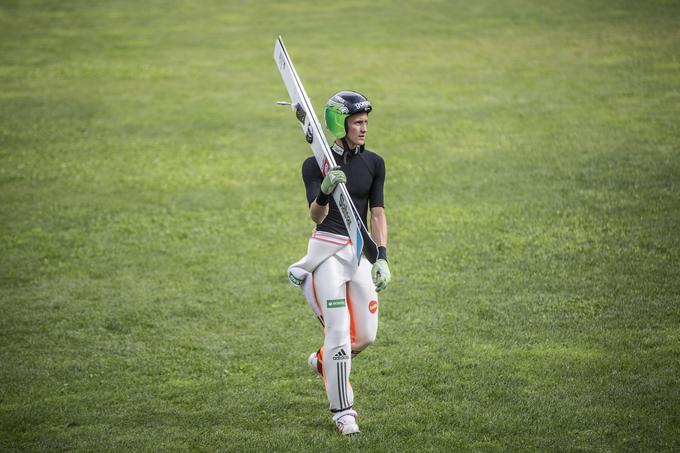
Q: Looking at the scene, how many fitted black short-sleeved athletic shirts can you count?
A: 1